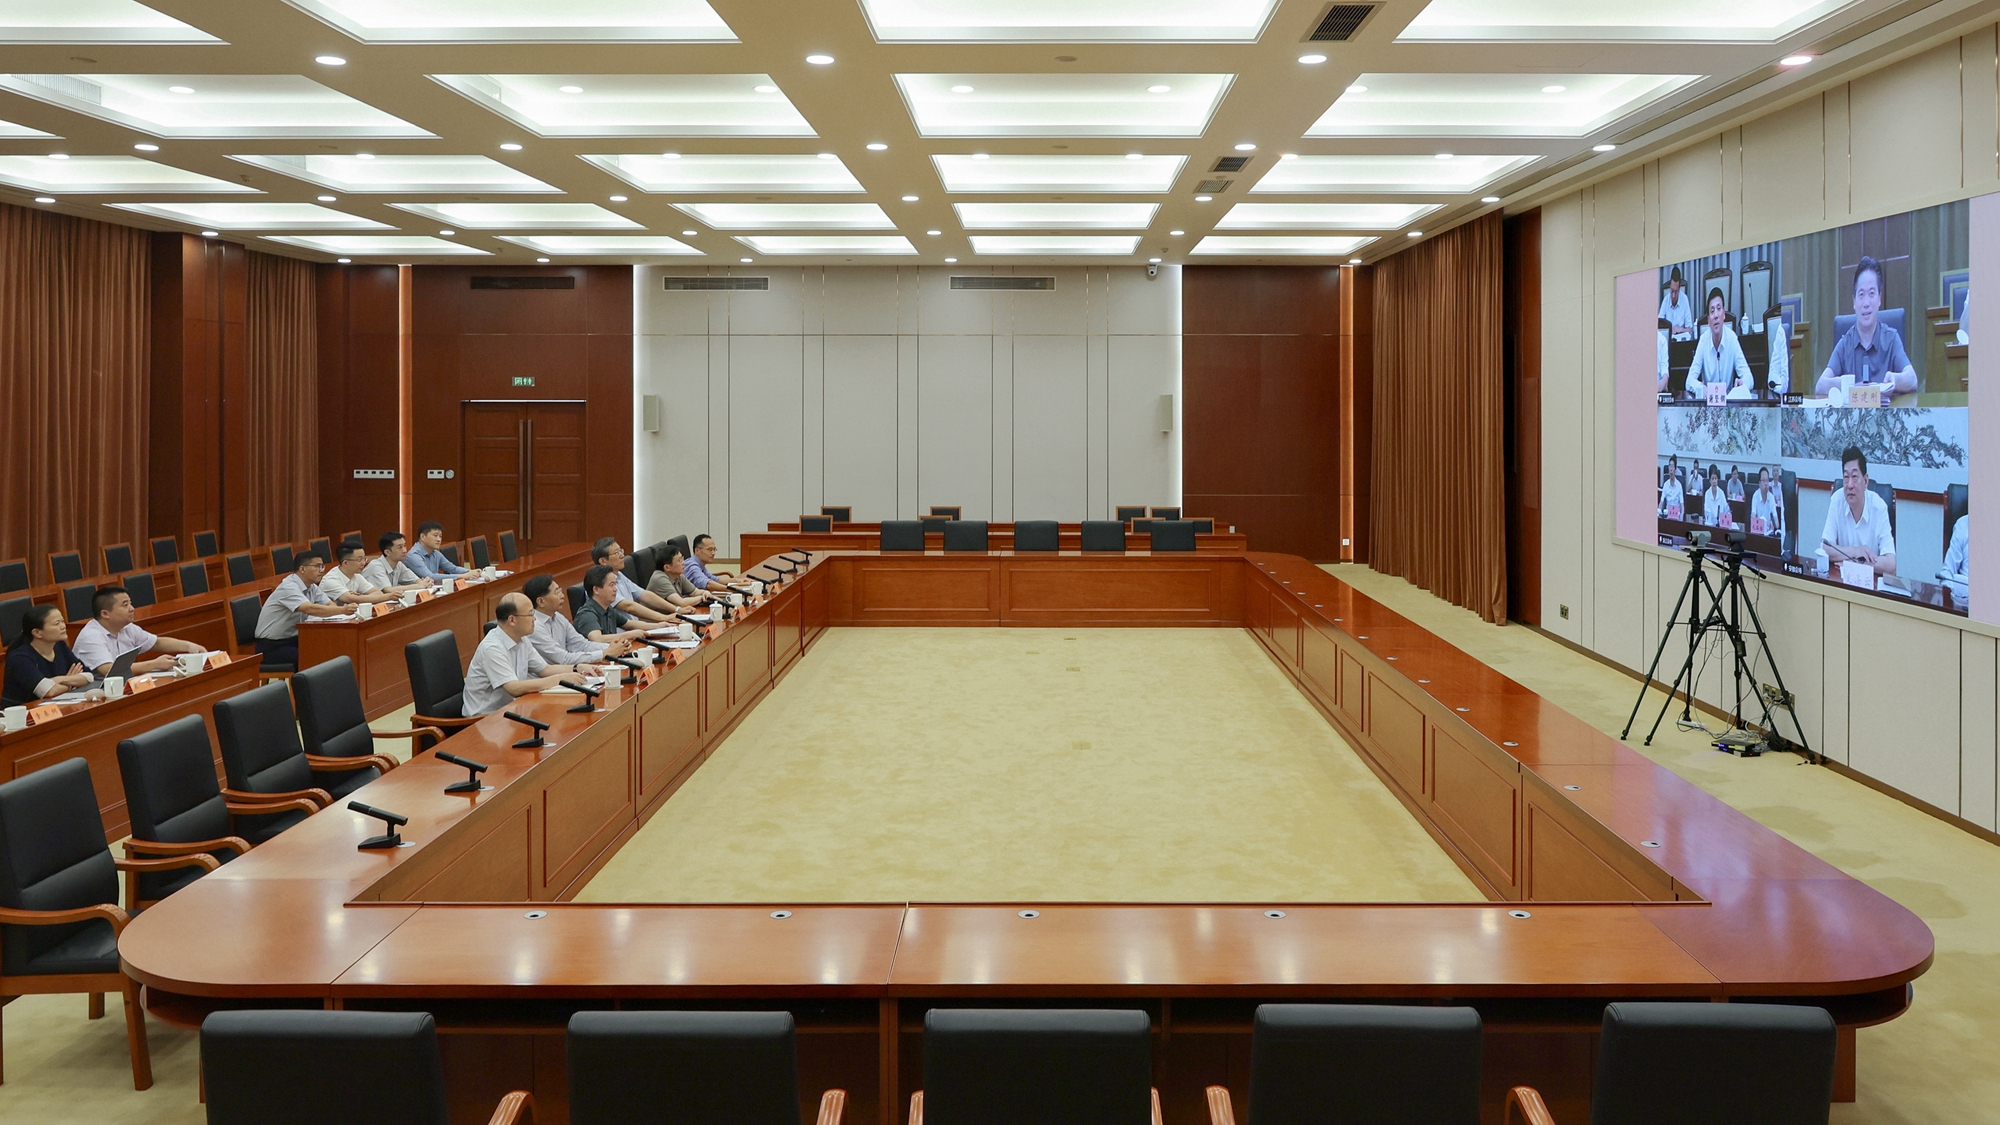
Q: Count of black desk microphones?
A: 13